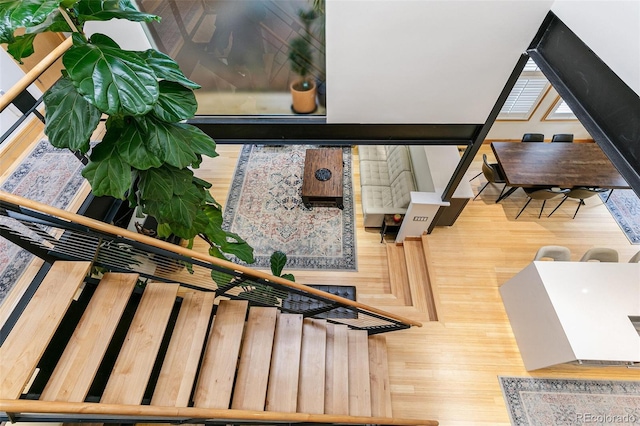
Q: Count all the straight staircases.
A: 1